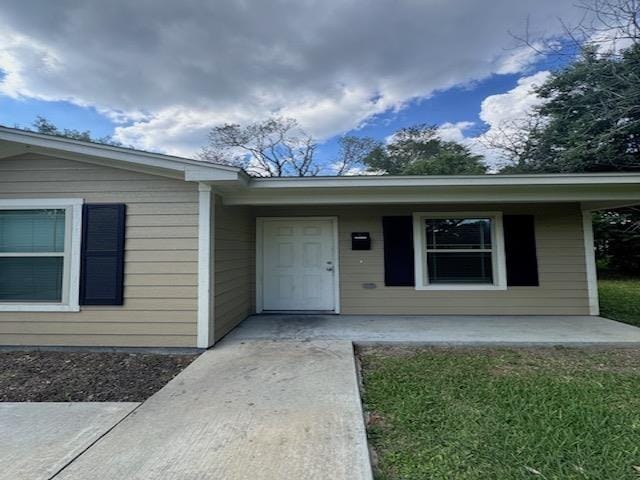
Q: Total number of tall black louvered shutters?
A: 3